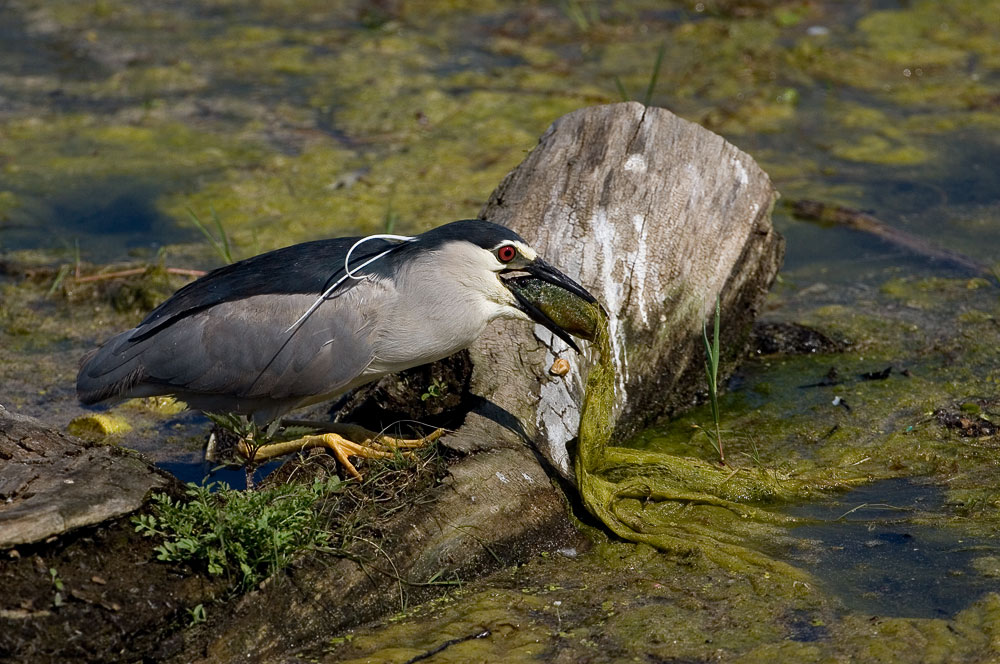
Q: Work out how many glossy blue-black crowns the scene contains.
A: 1